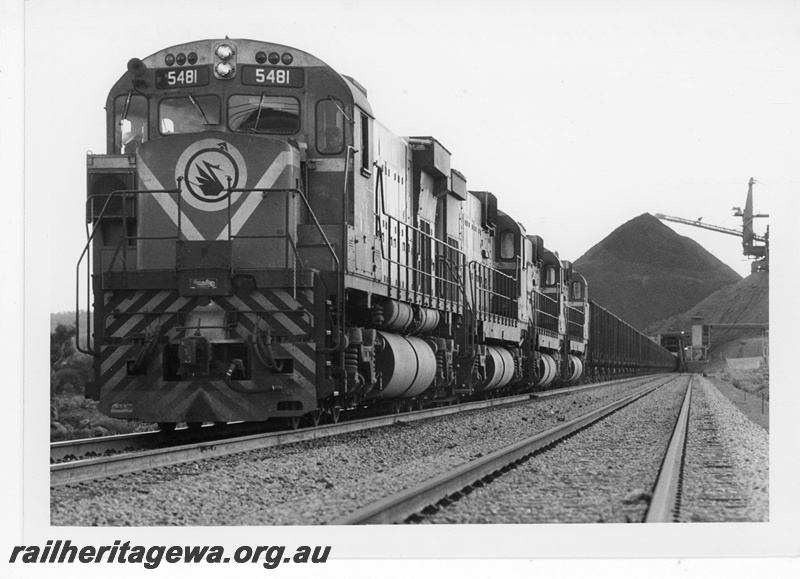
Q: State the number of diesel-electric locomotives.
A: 4